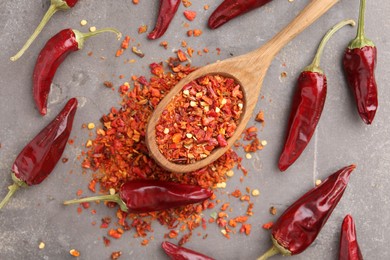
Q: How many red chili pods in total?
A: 11